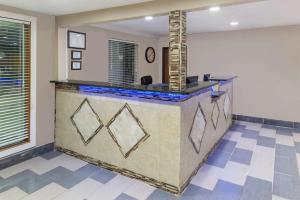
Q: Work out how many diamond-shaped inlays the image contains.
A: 5